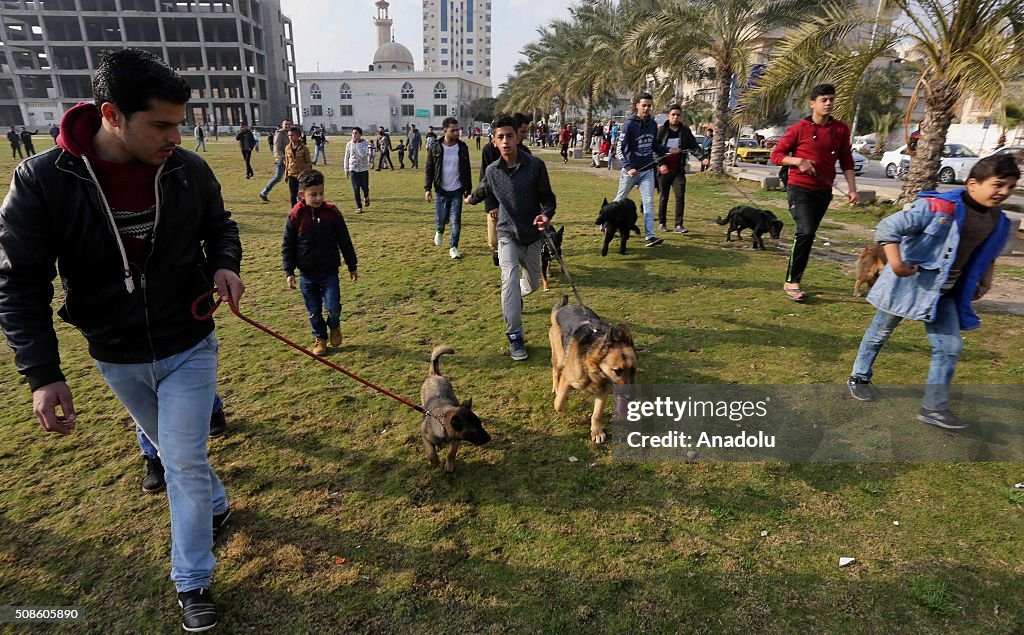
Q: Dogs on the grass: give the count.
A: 6